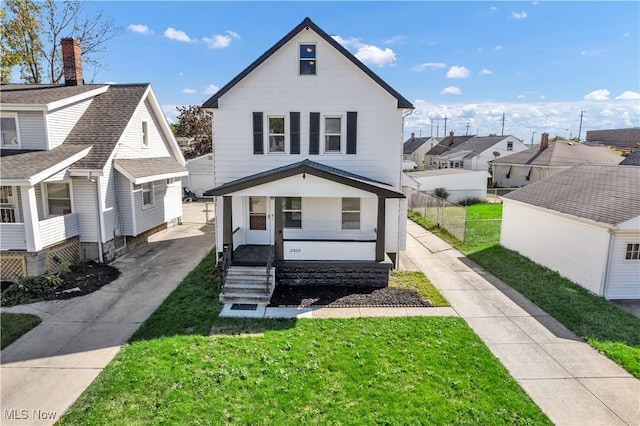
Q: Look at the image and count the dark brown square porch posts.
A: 3